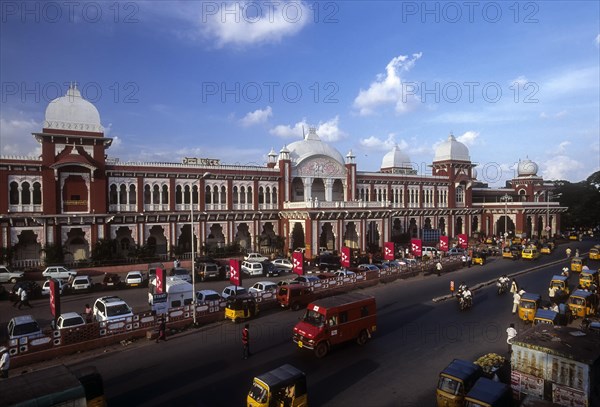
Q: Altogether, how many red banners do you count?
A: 9